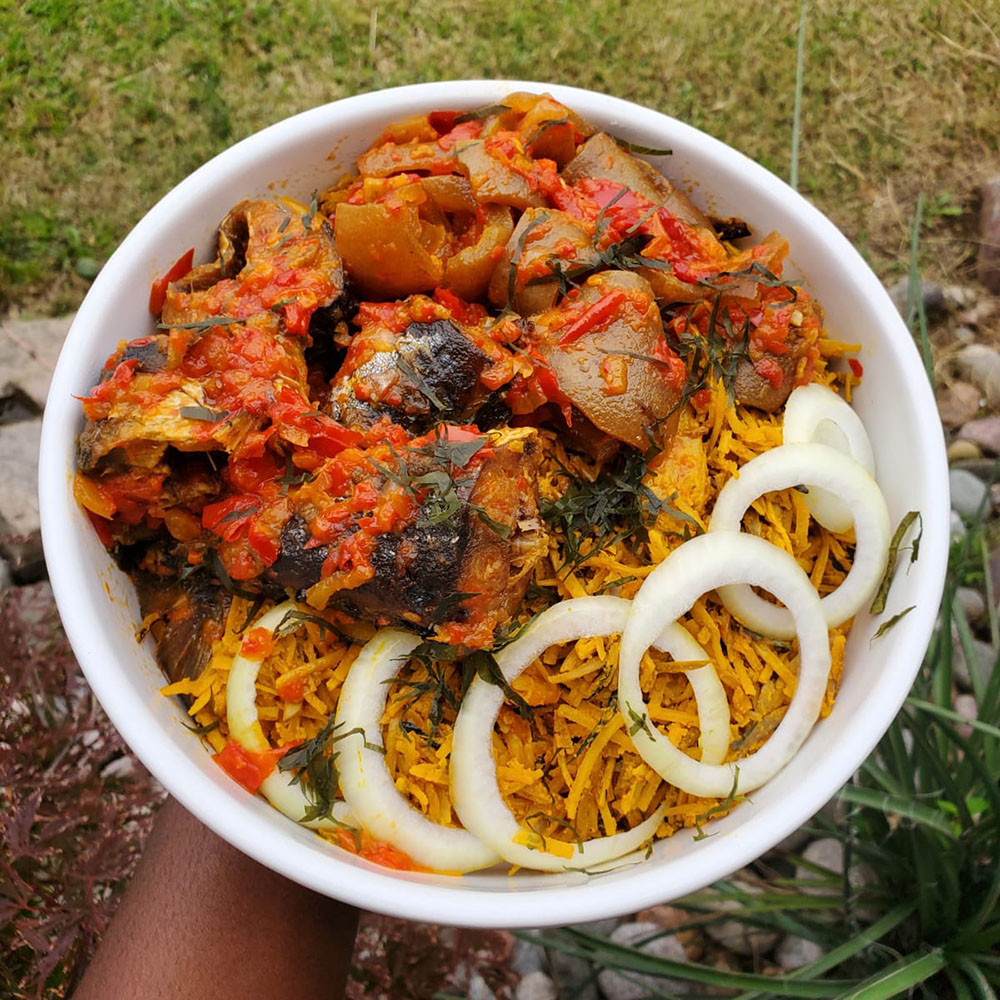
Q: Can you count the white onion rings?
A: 6